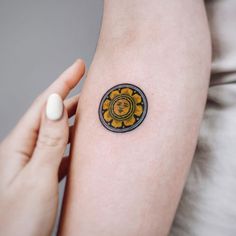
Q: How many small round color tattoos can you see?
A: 1